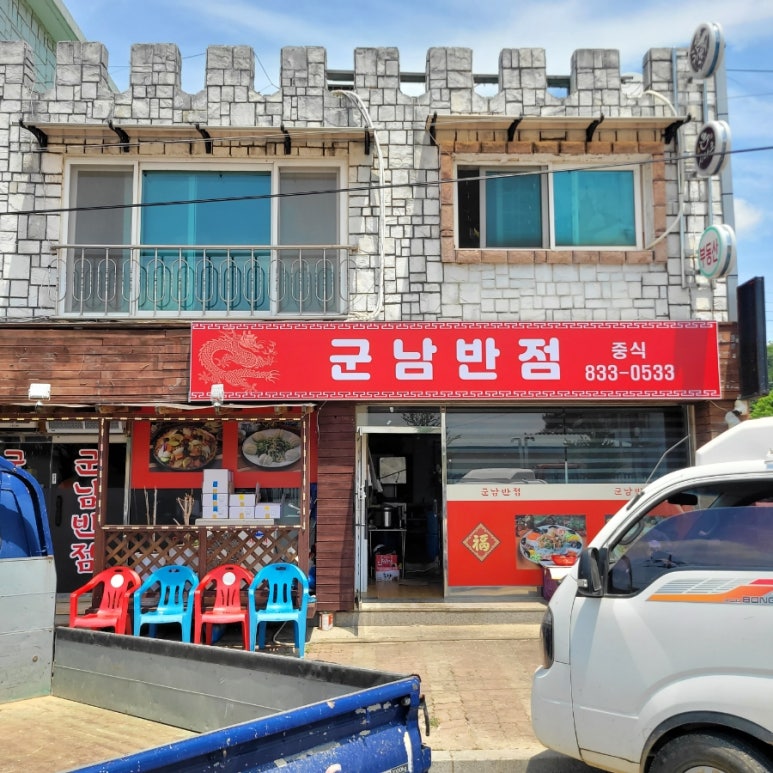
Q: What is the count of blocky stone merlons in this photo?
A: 10